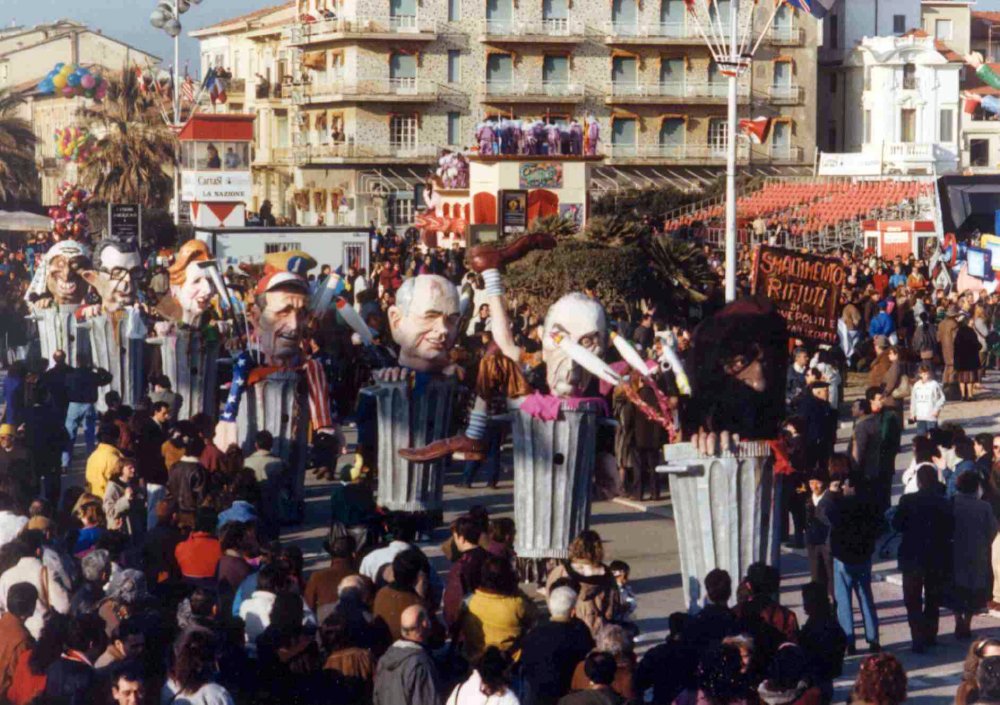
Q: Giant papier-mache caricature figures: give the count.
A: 7